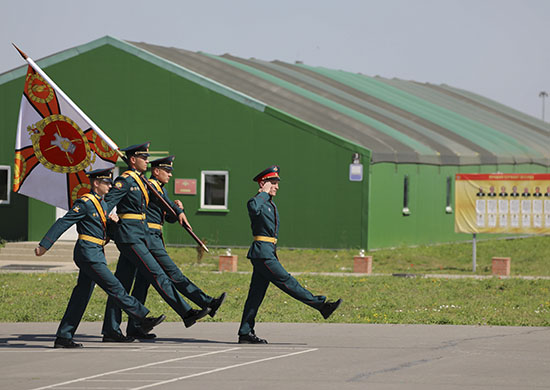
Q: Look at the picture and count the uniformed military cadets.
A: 4